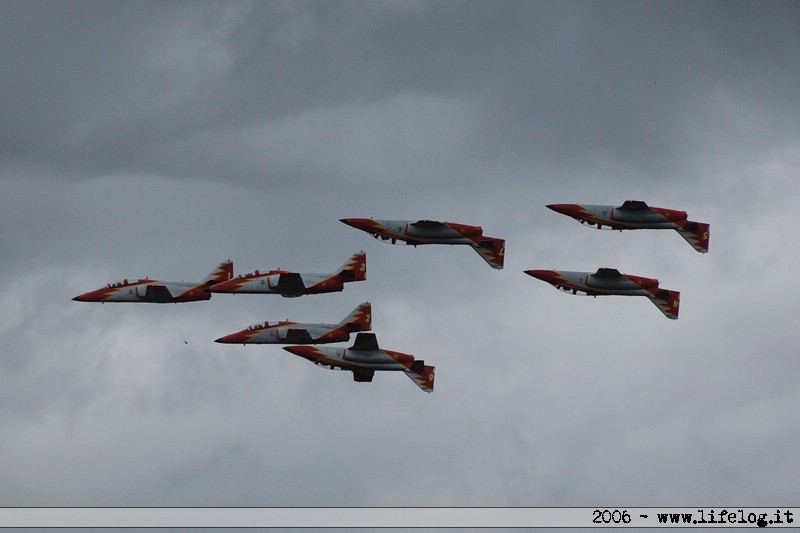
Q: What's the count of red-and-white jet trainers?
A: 7